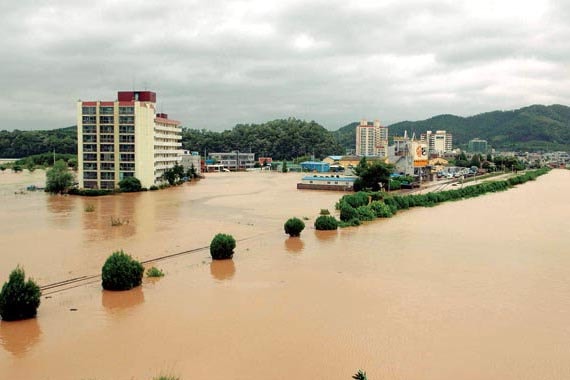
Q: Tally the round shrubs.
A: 5